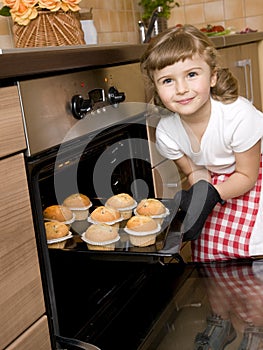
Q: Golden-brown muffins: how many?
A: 8